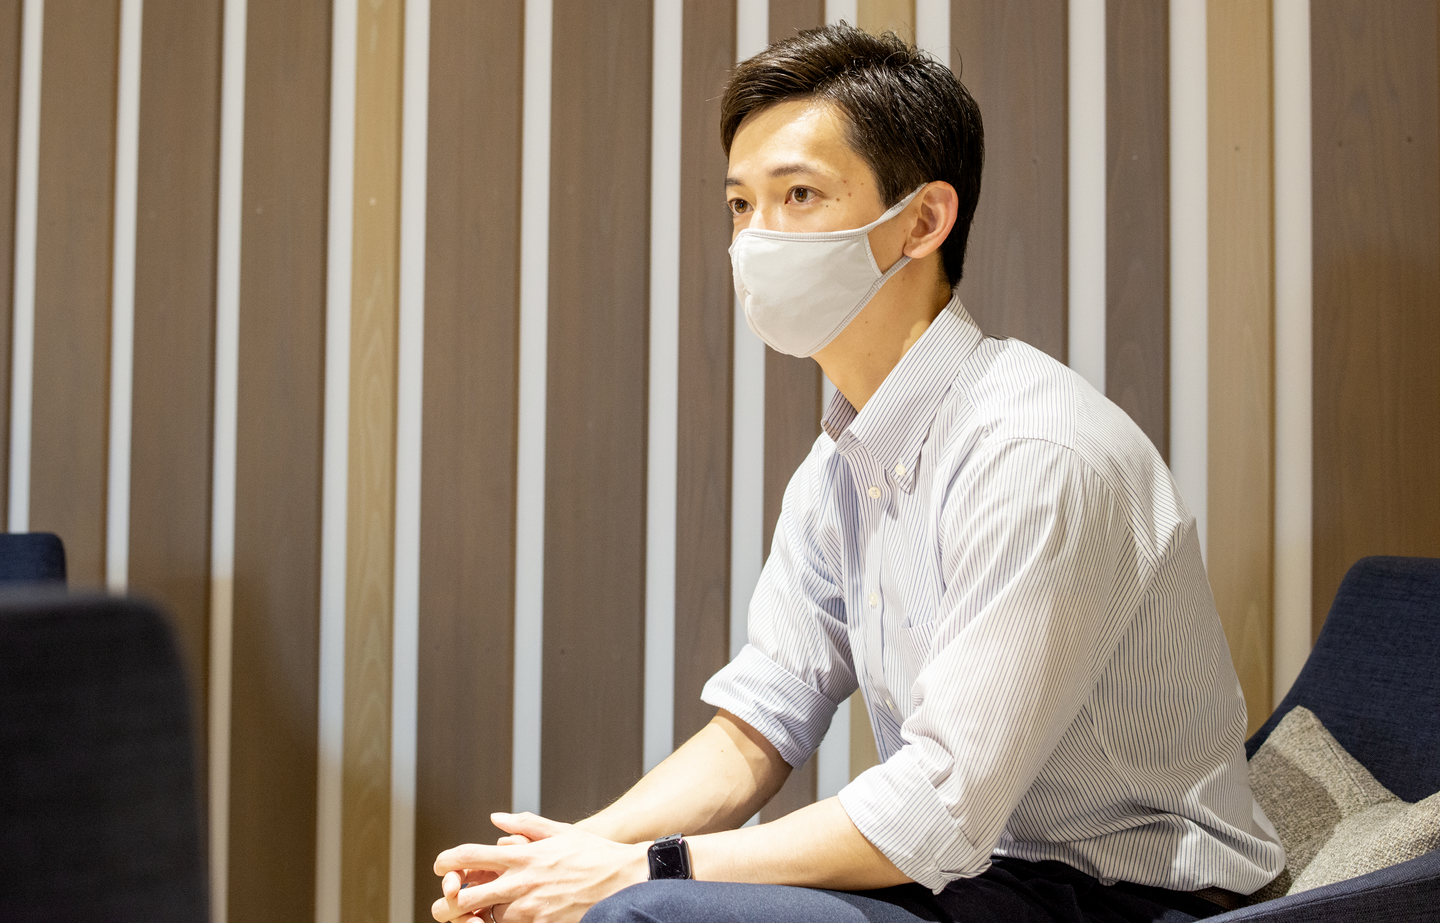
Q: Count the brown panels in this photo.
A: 11